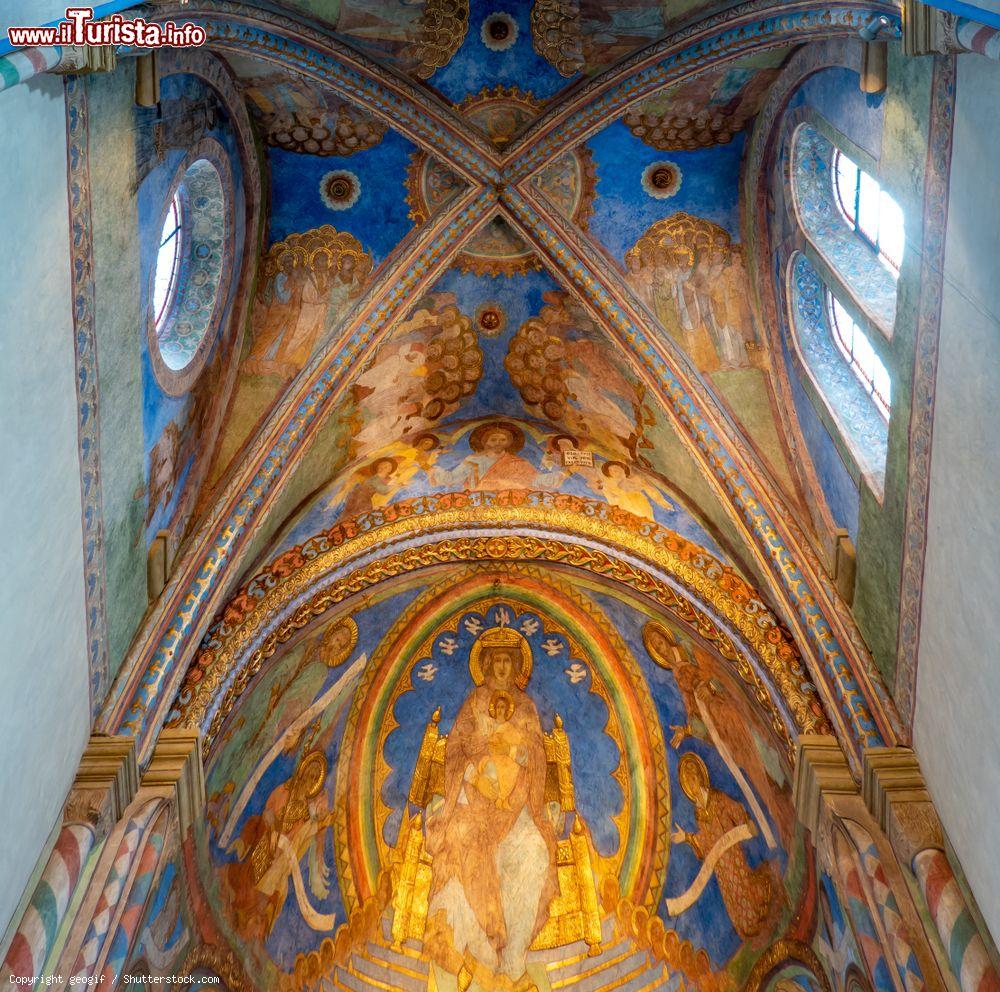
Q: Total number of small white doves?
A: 7